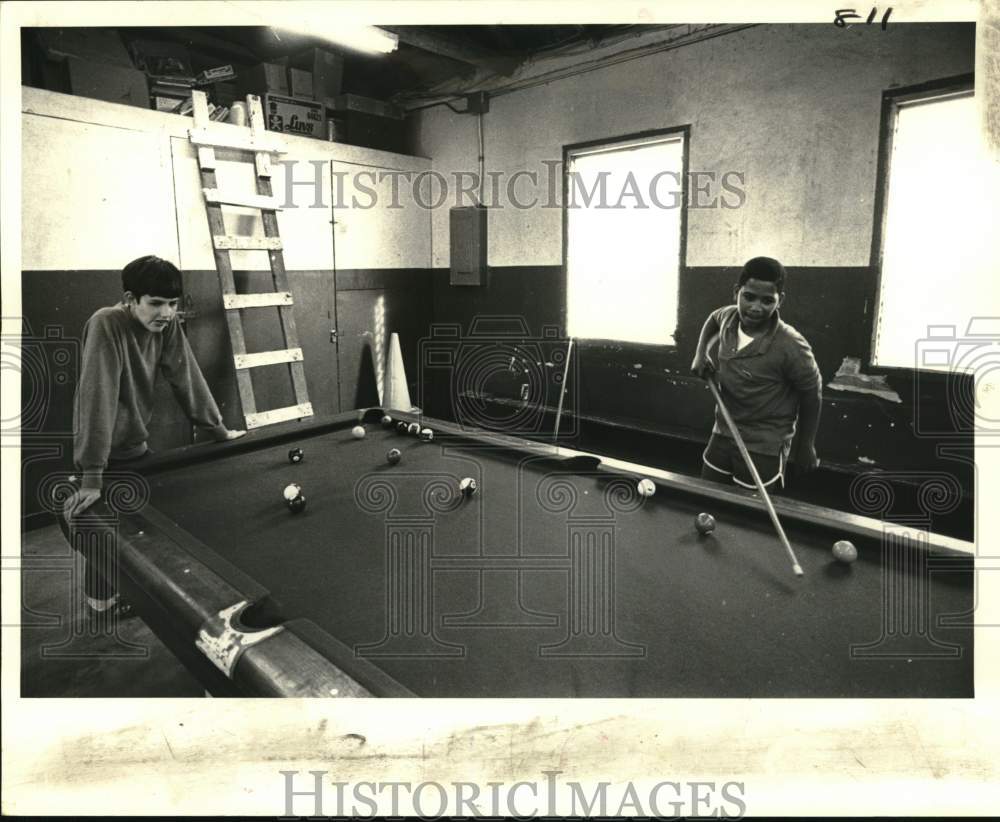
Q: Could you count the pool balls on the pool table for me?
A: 13